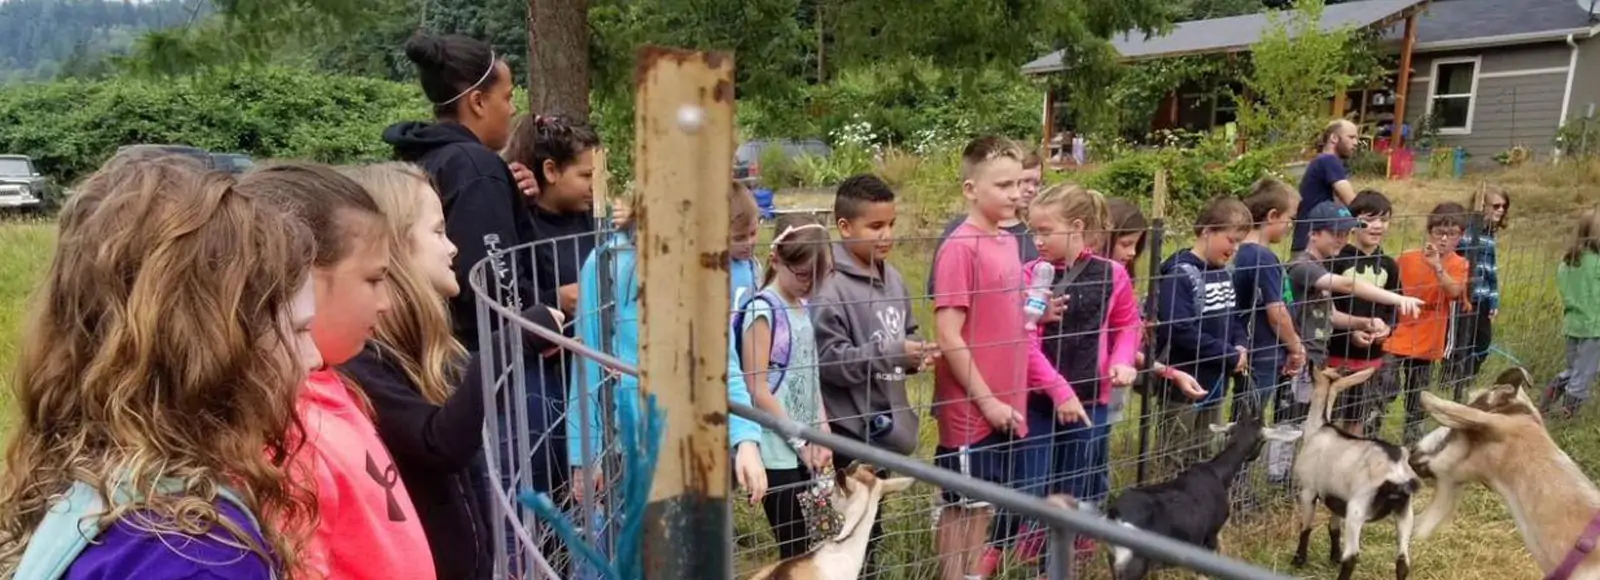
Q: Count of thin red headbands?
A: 0